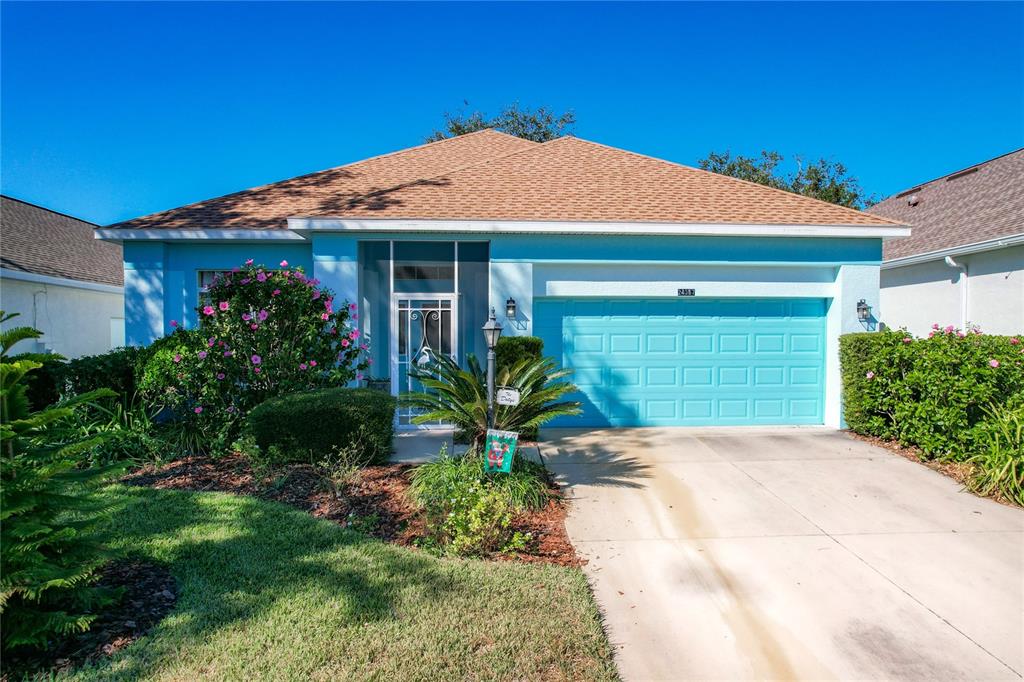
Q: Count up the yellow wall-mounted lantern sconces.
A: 0